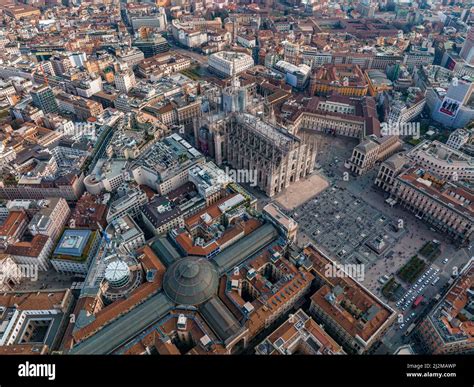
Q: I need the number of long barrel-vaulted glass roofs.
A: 4